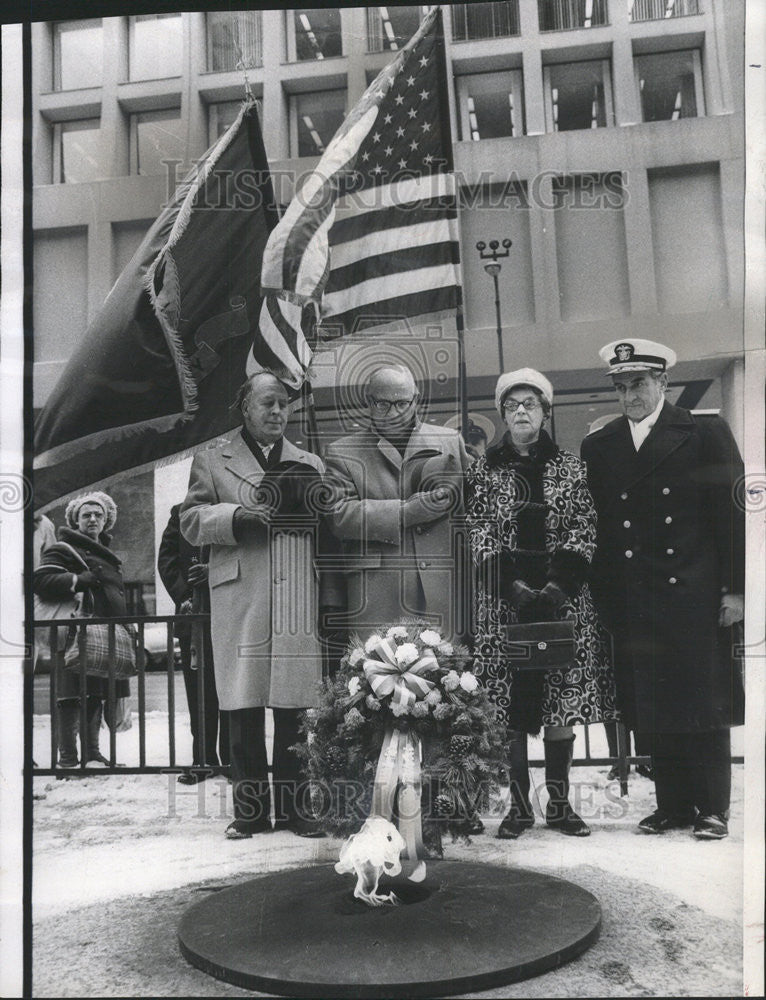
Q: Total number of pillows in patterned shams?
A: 0